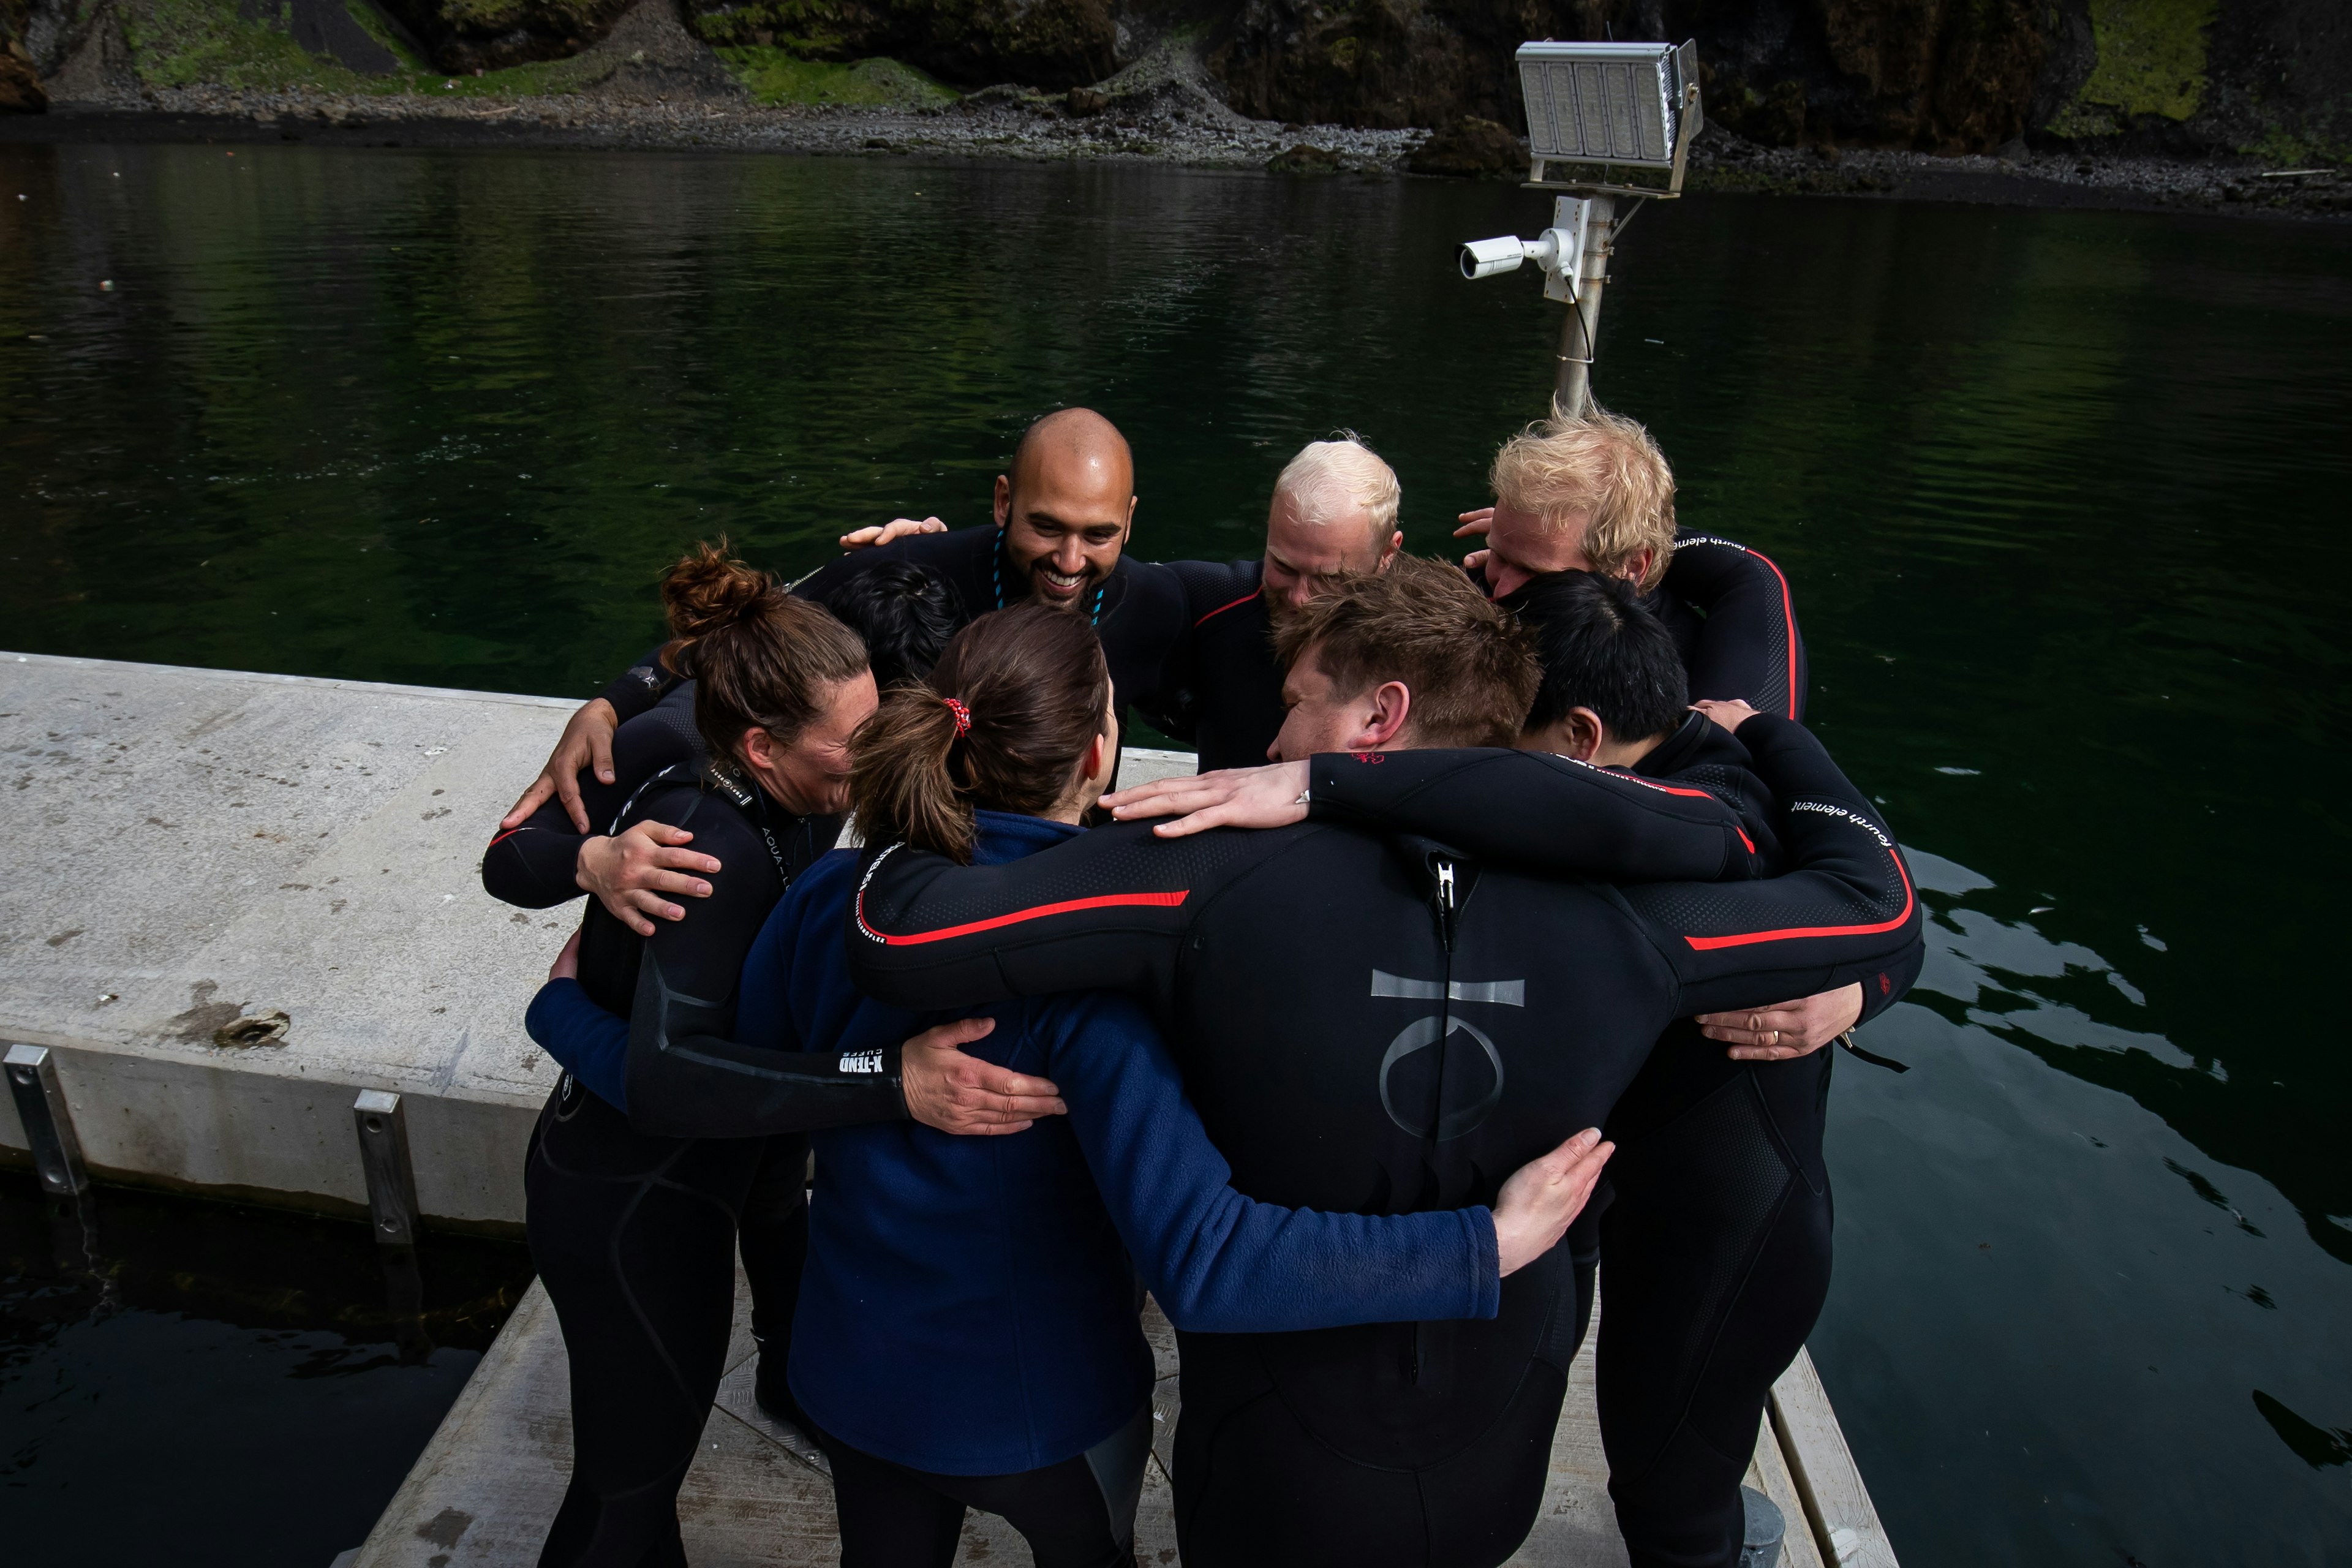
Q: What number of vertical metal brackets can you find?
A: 2